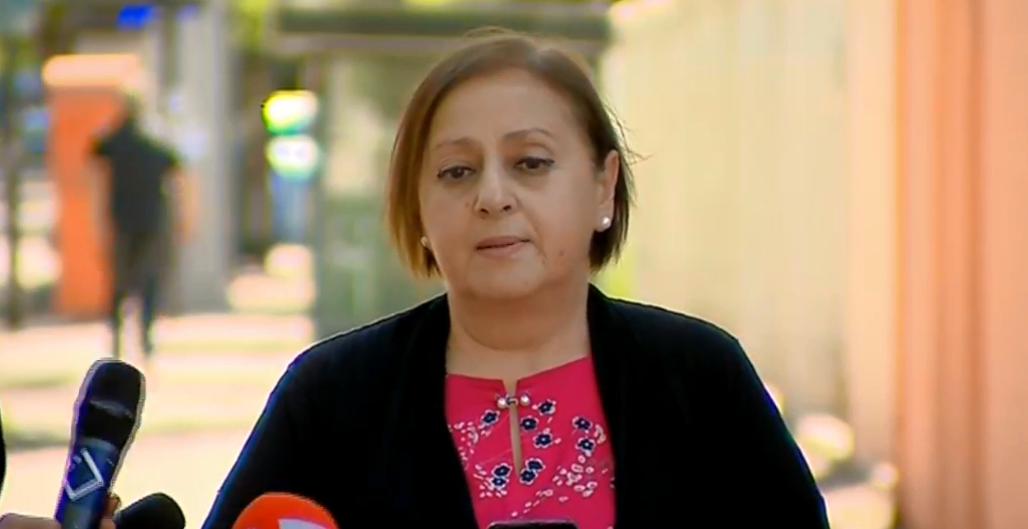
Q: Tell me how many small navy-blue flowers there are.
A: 10